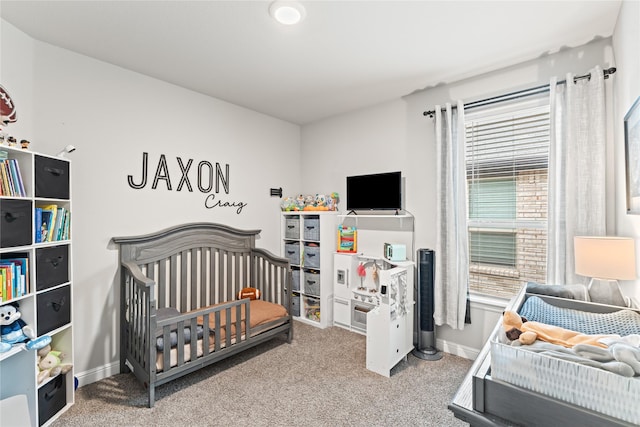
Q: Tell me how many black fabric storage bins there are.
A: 5